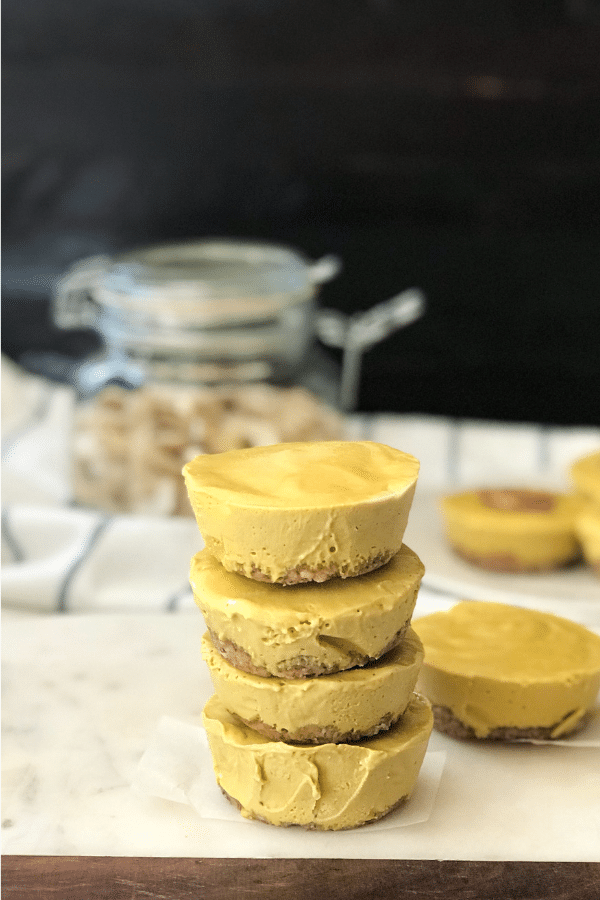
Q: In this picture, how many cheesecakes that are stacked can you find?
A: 4